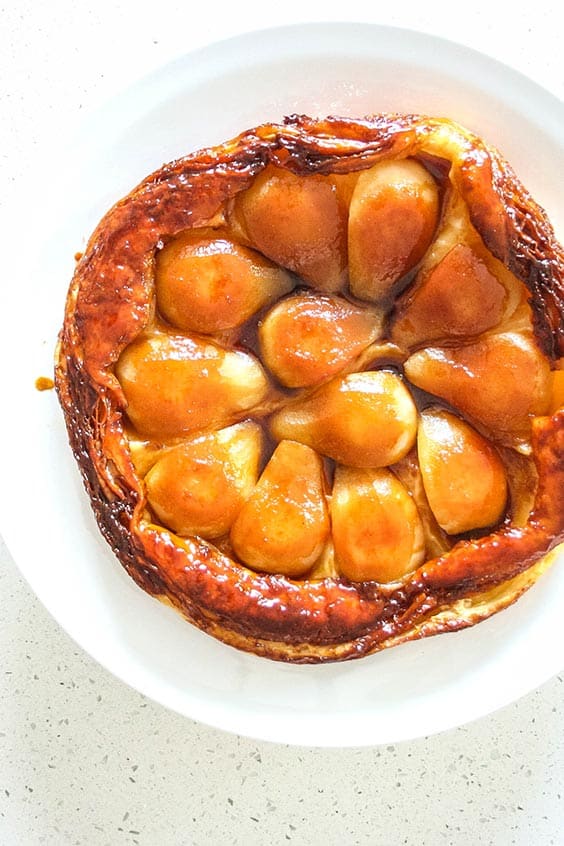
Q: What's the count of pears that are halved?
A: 12